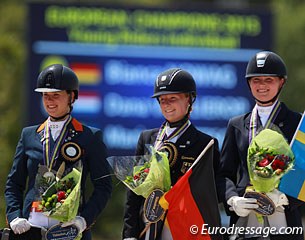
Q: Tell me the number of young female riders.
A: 3